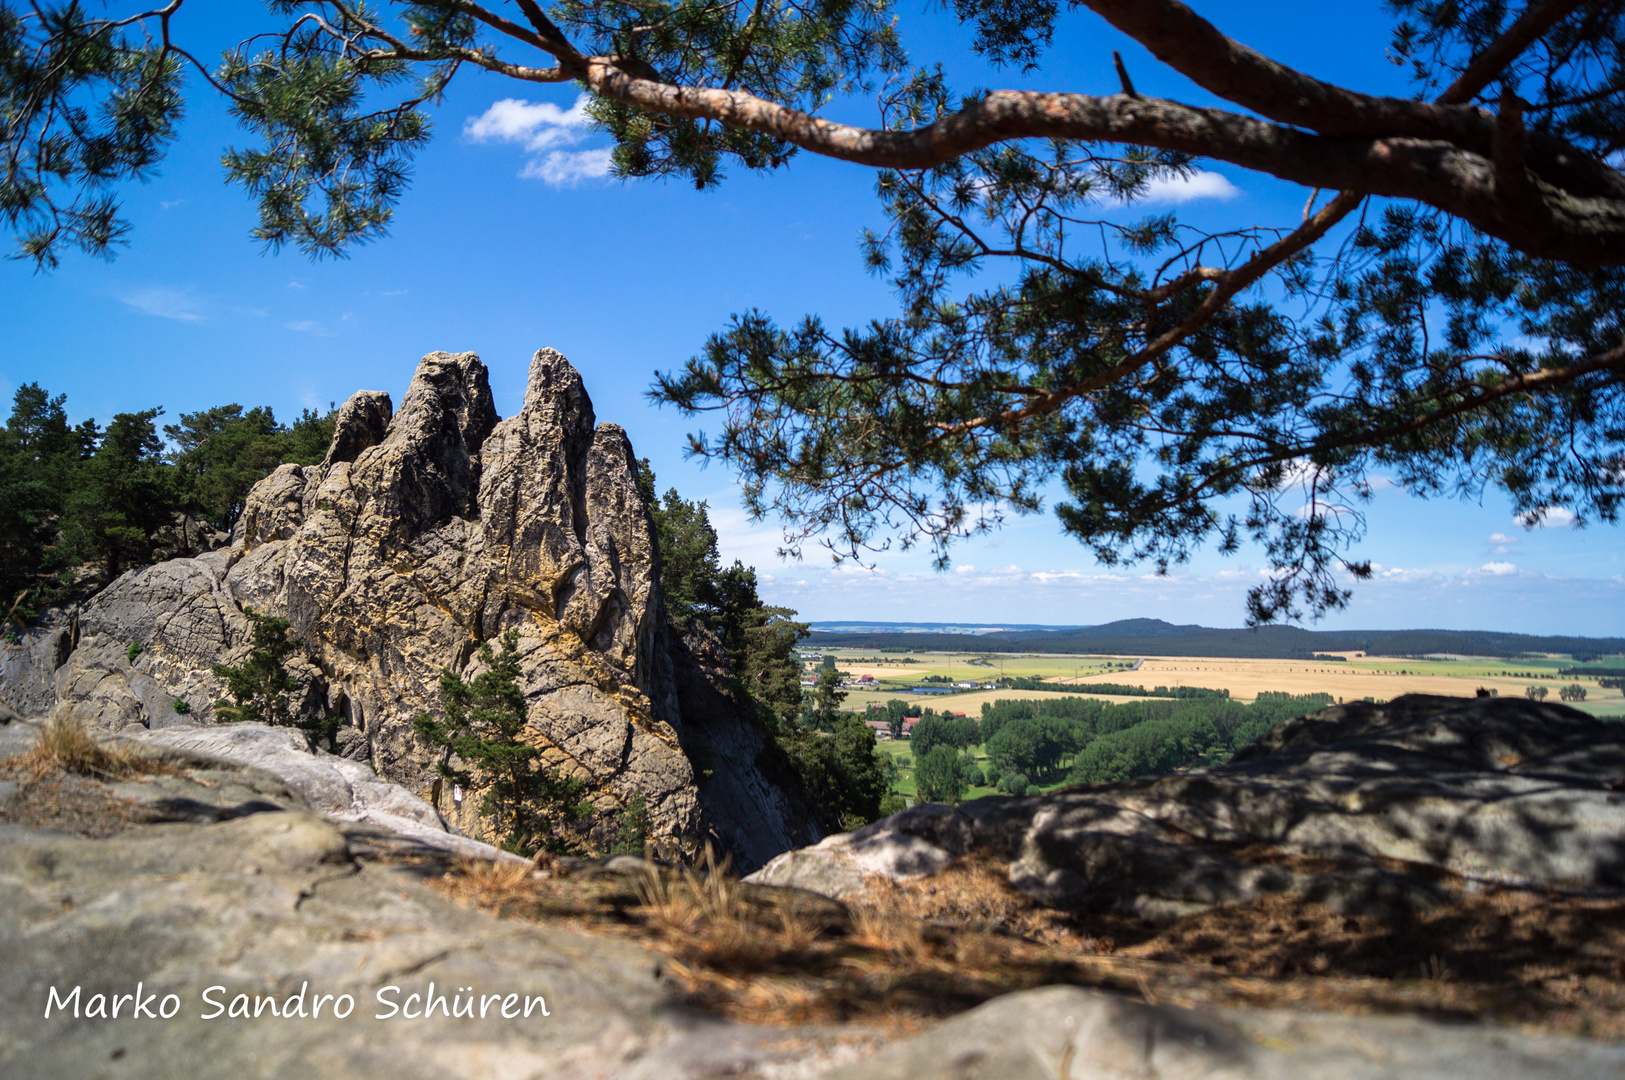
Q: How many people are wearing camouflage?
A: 0